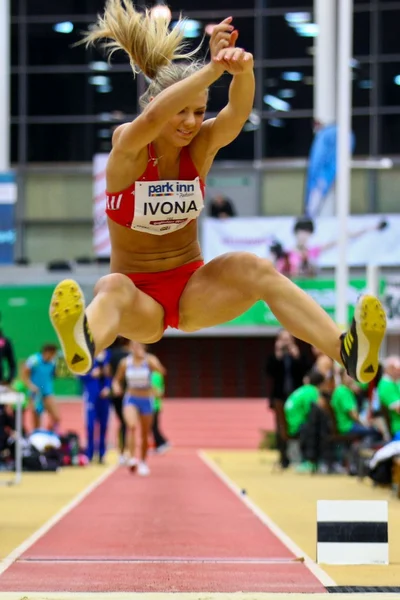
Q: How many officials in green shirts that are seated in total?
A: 3